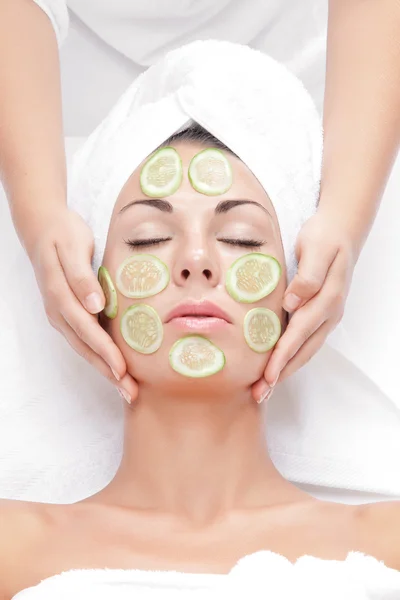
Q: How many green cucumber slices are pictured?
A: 8